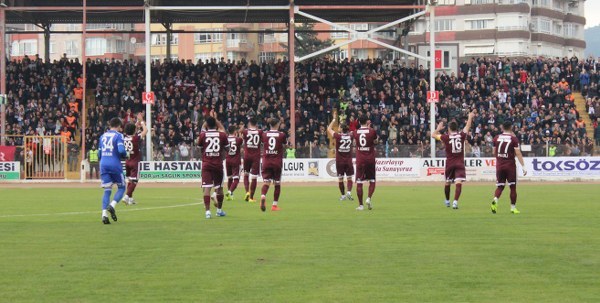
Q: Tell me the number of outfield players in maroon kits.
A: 9